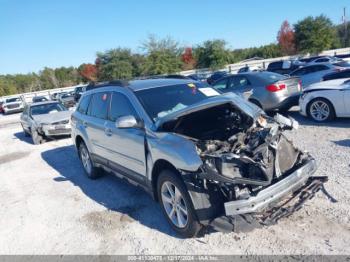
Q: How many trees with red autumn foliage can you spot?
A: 3